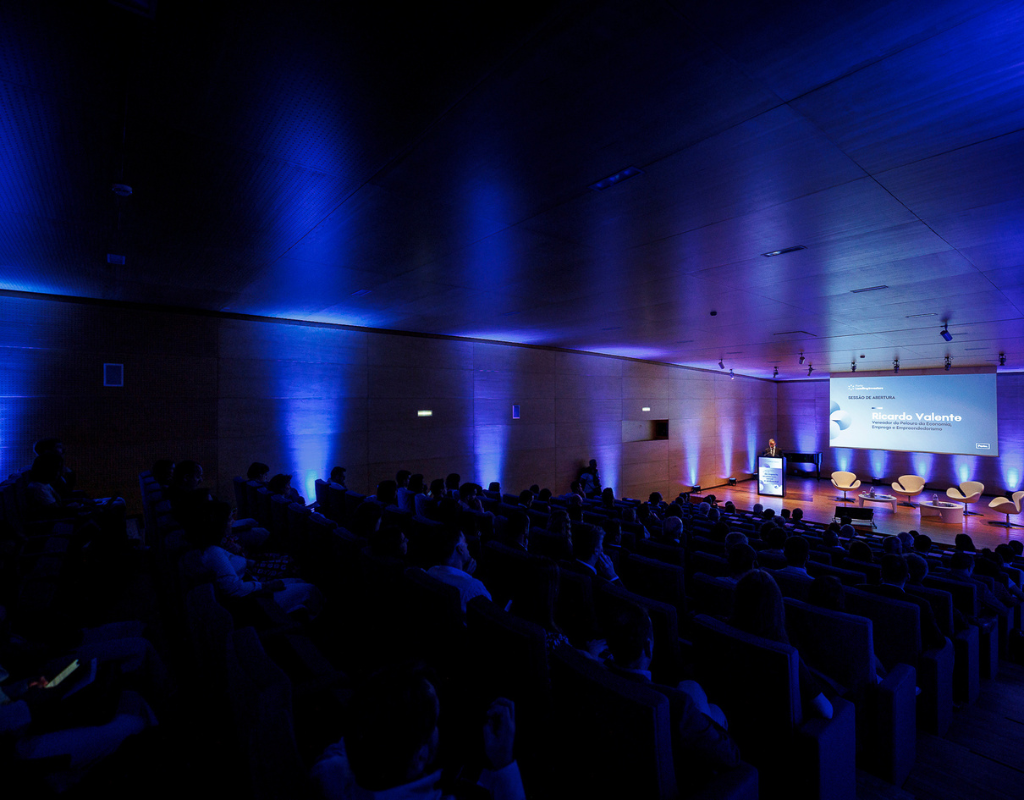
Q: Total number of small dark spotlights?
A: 10